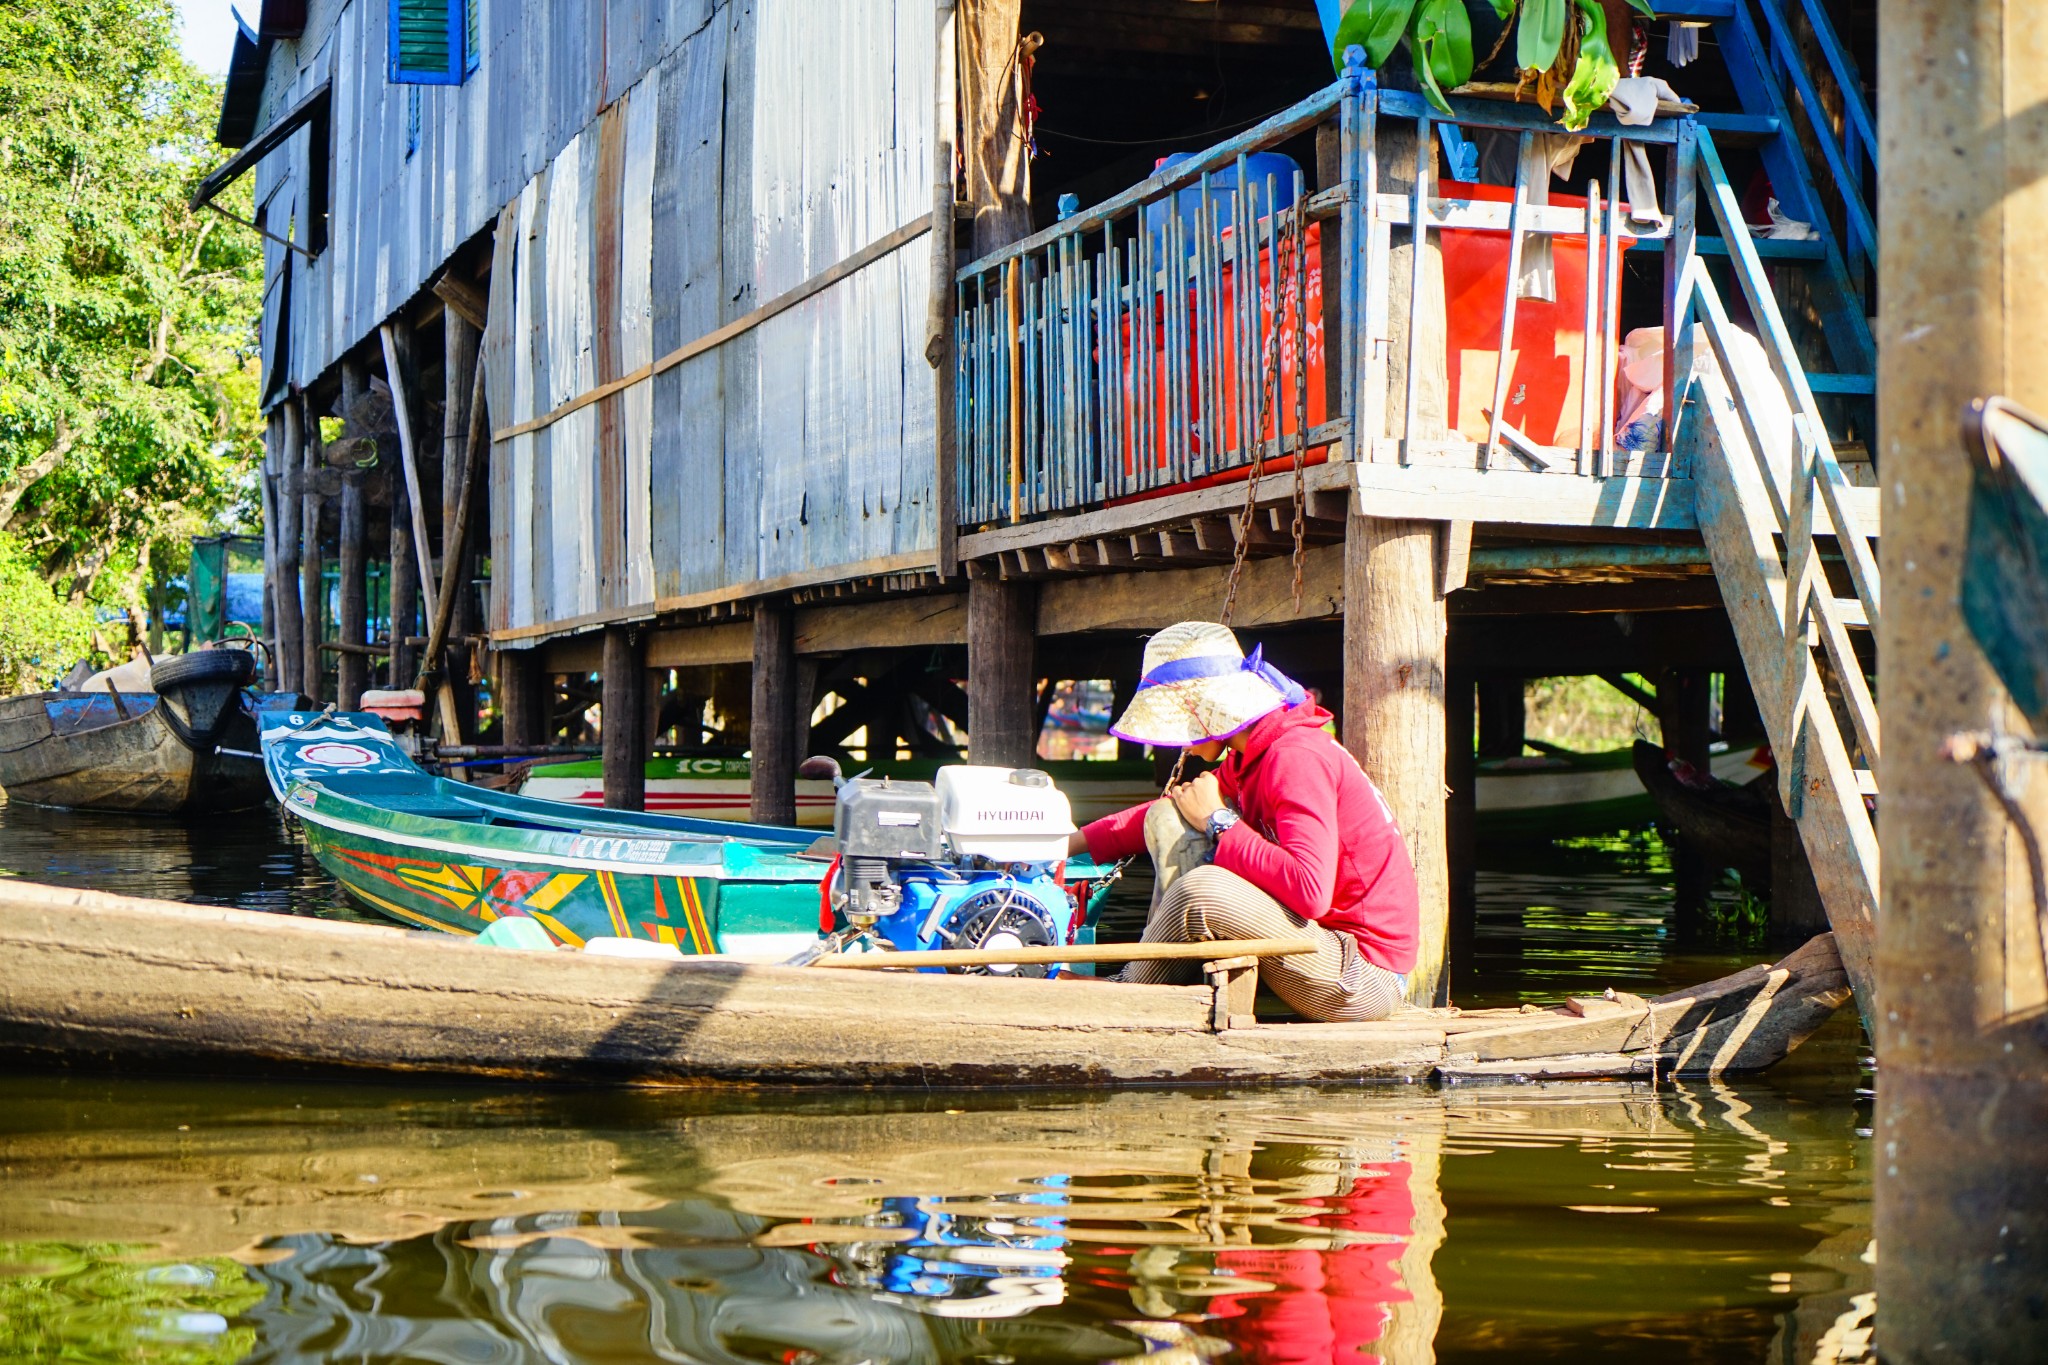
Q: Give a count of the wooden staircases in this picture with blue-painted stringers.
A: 2